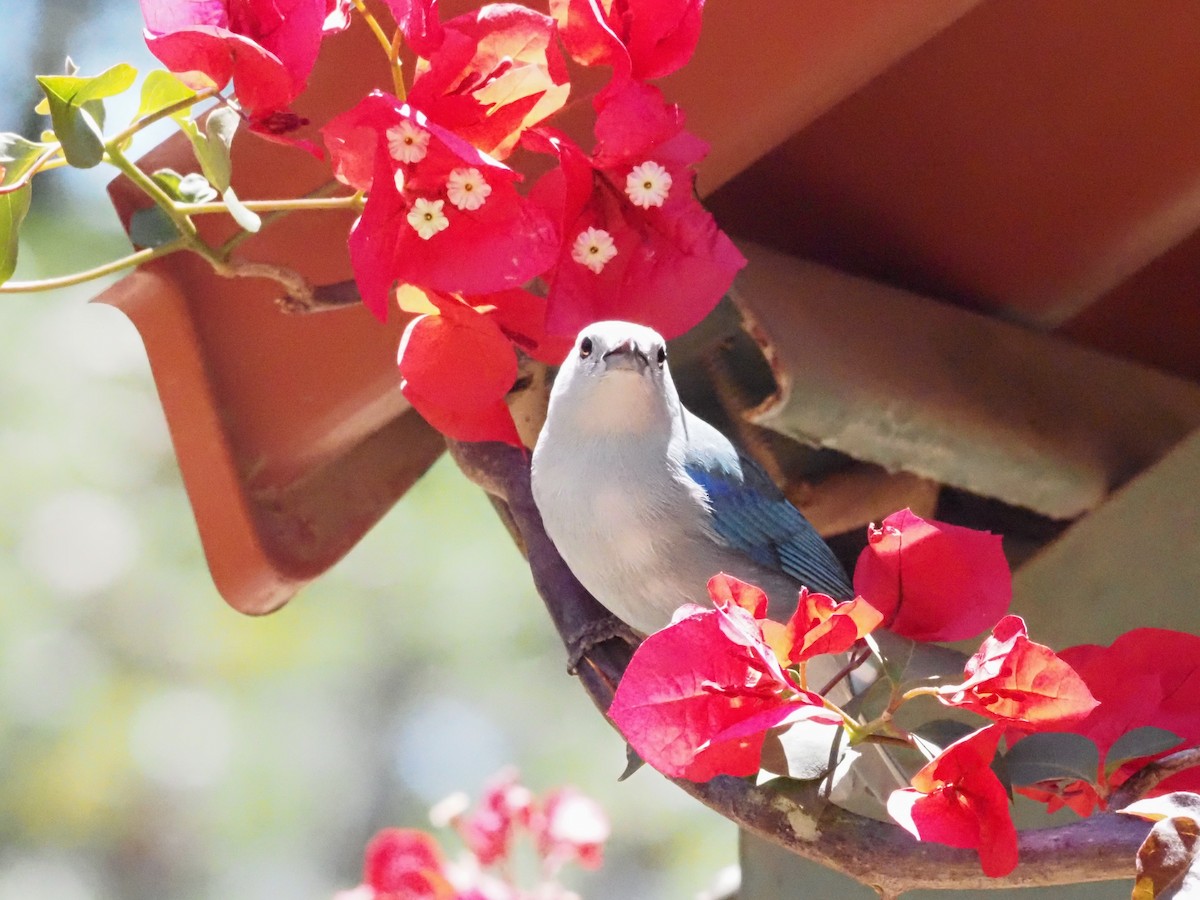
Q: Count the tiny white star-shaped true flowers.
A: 5